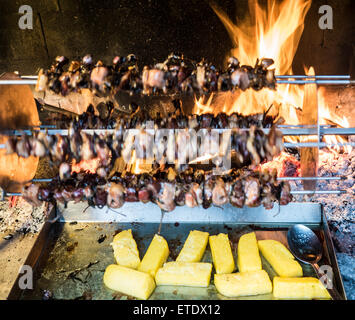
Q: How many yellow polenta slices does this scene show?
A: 10